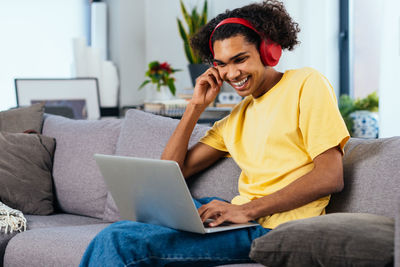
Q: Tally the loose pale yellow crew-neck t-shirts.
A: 1